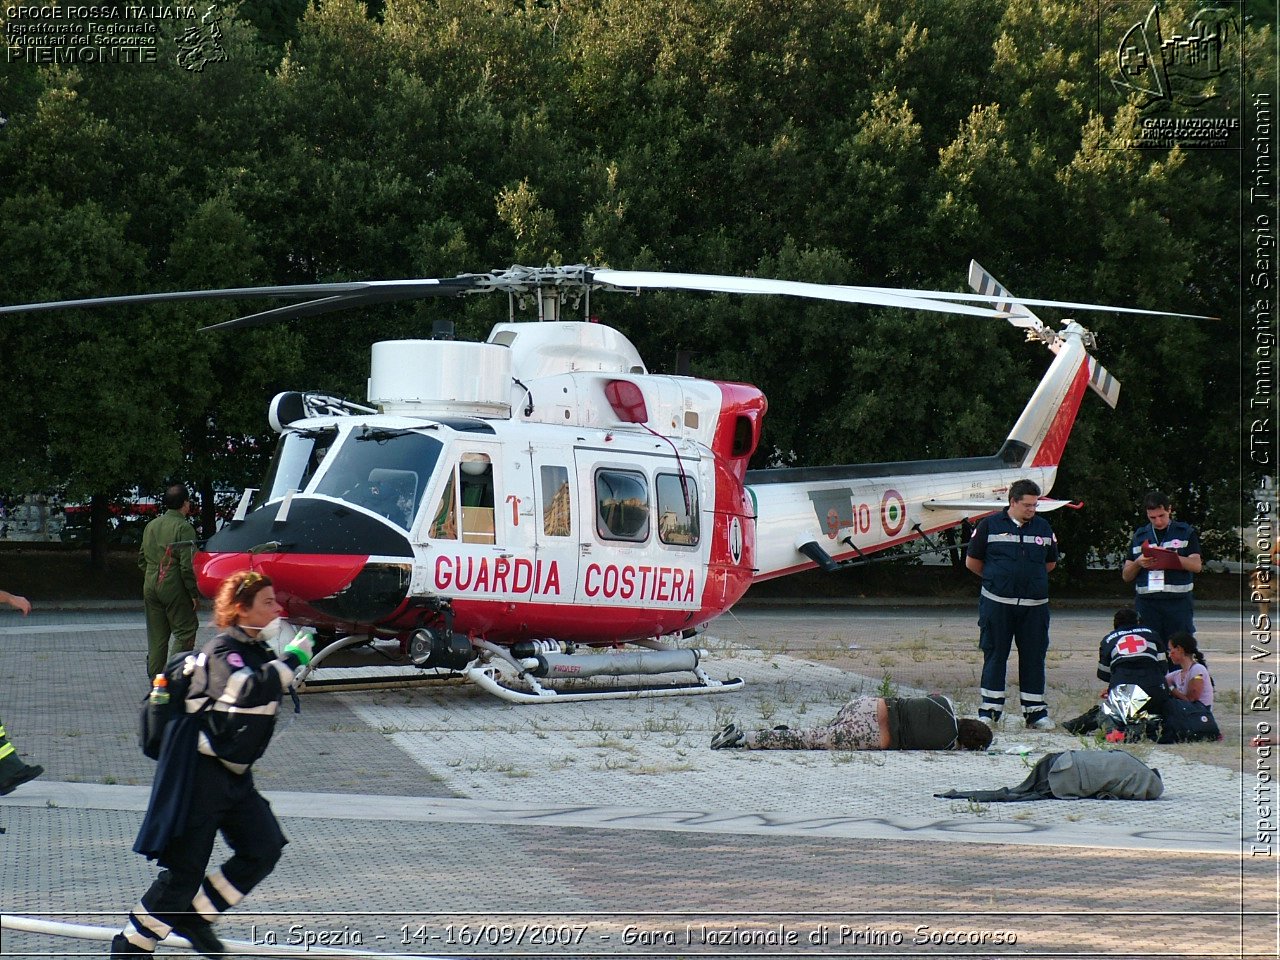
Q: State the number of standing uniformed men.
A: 3